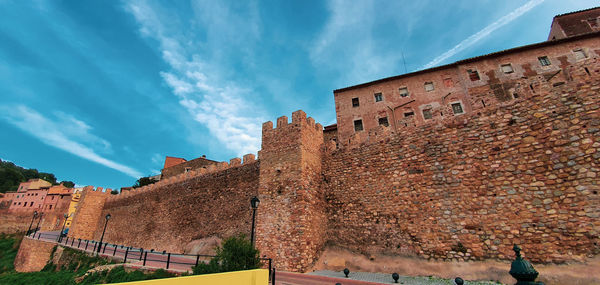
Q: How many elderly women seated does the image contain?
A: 0